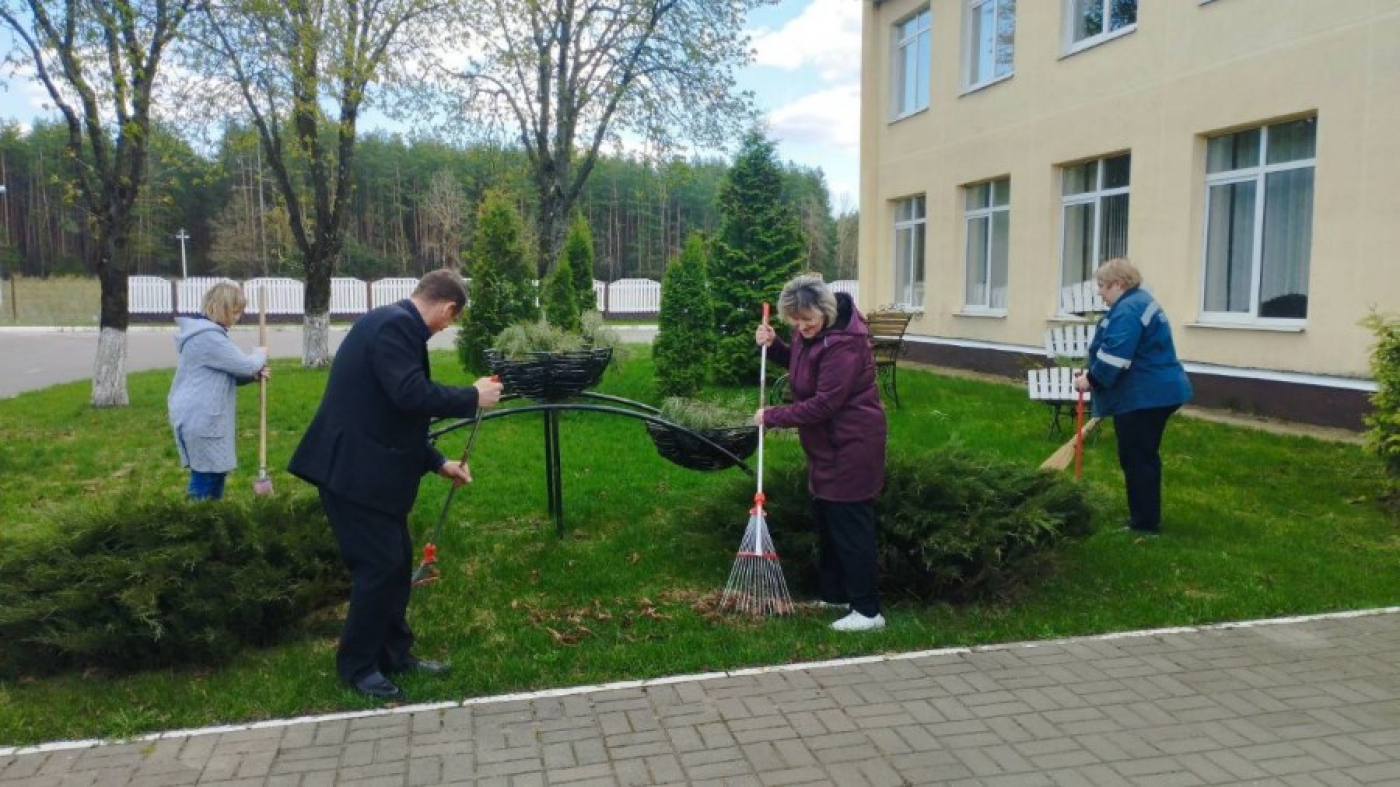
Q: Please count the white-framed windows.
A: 7